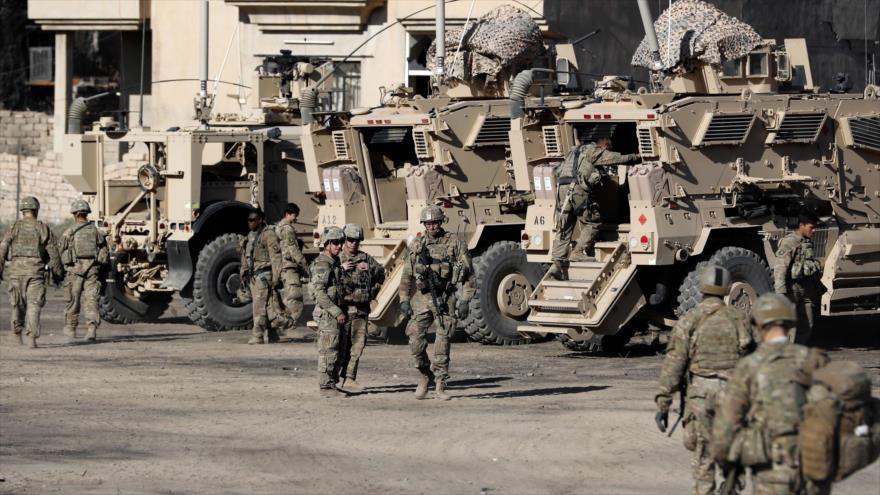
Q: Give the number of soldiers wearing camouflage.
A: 11